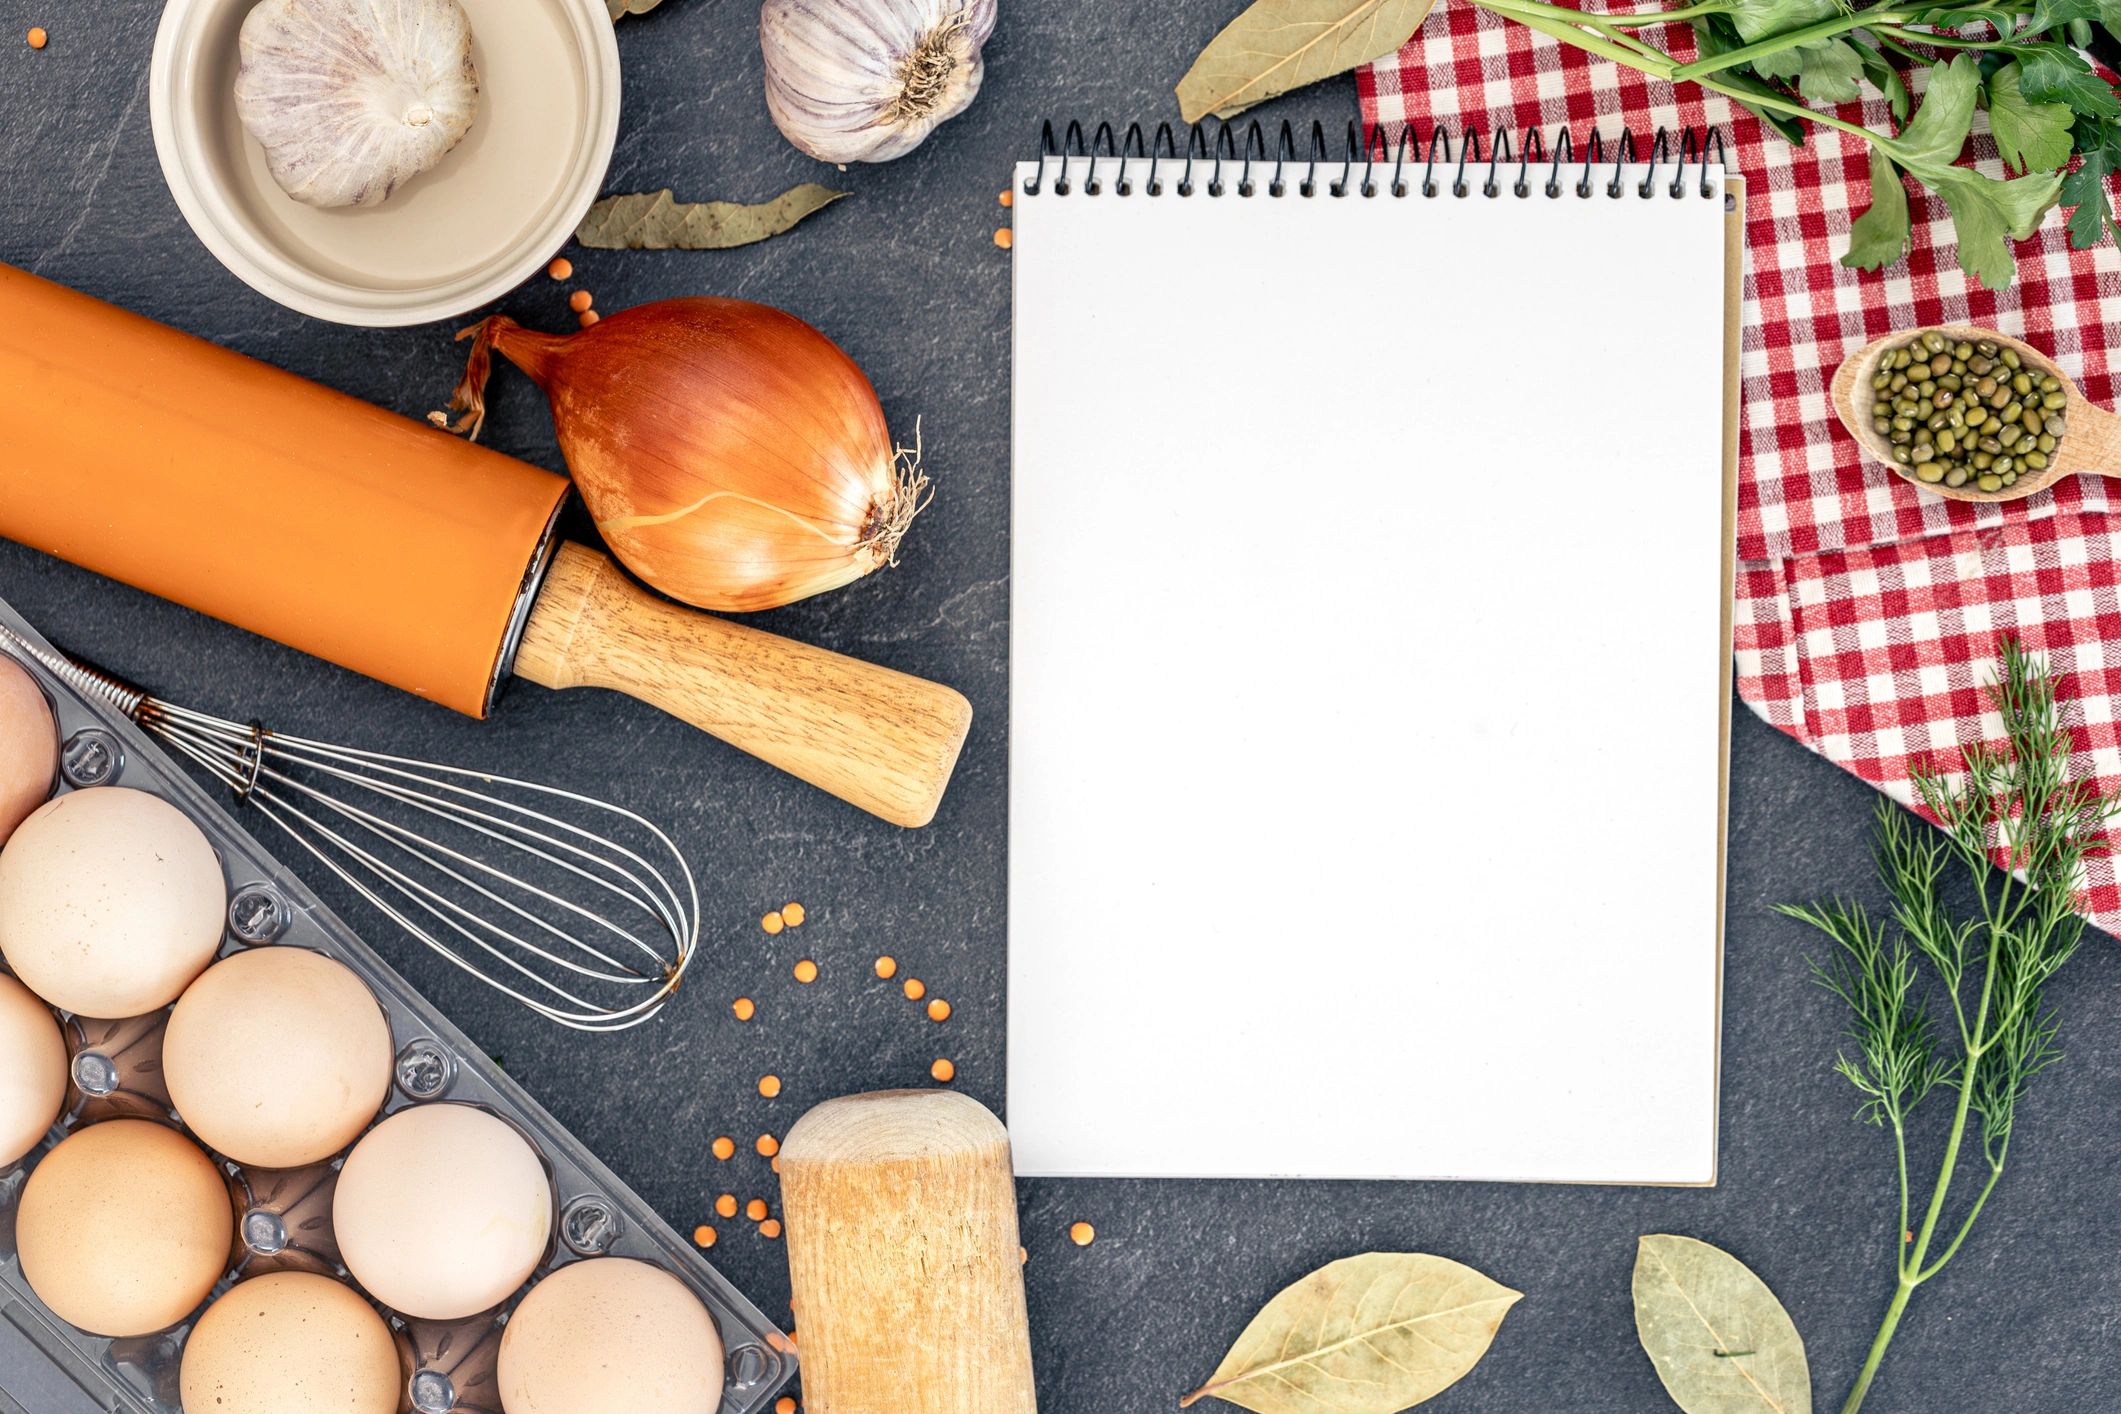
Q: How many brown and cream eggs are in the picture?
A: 8